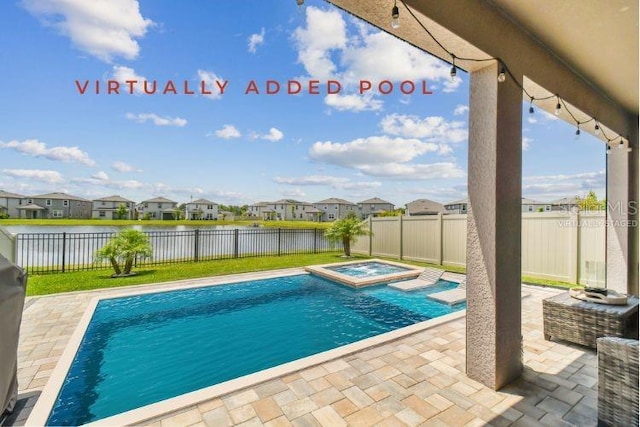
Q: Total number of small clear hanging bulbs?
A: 11